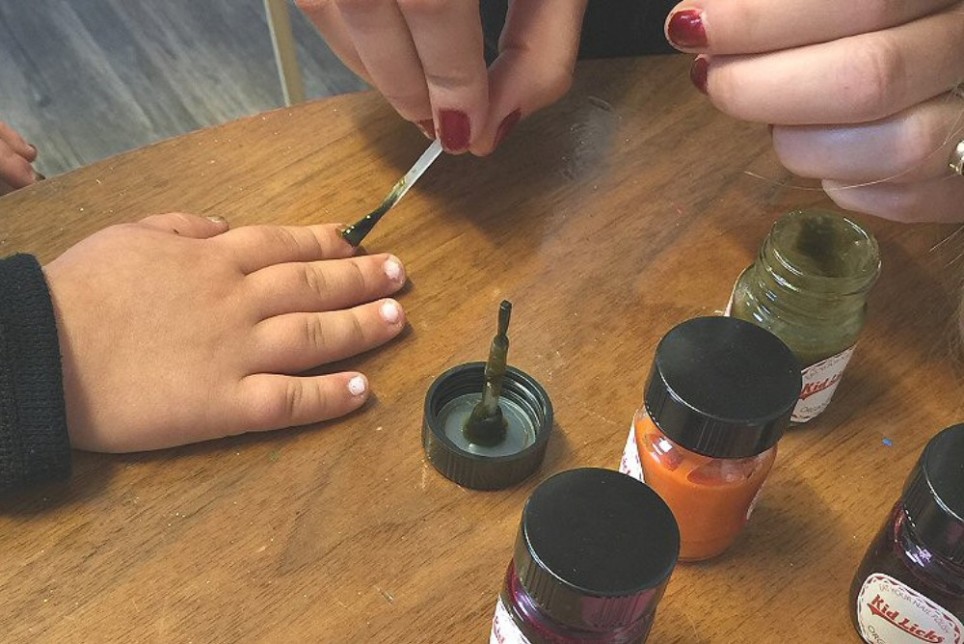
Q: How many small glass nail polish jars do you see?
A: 4